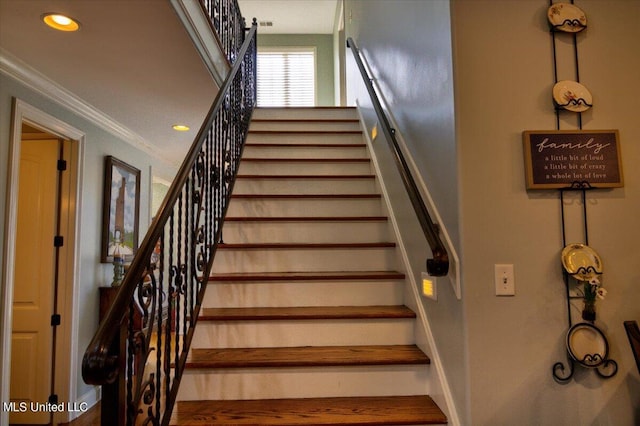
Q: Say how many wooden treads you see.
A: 13